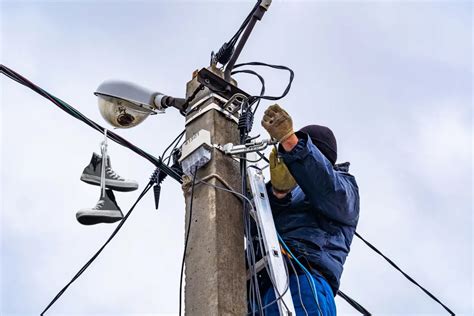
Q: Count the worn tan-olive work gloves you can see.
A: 2